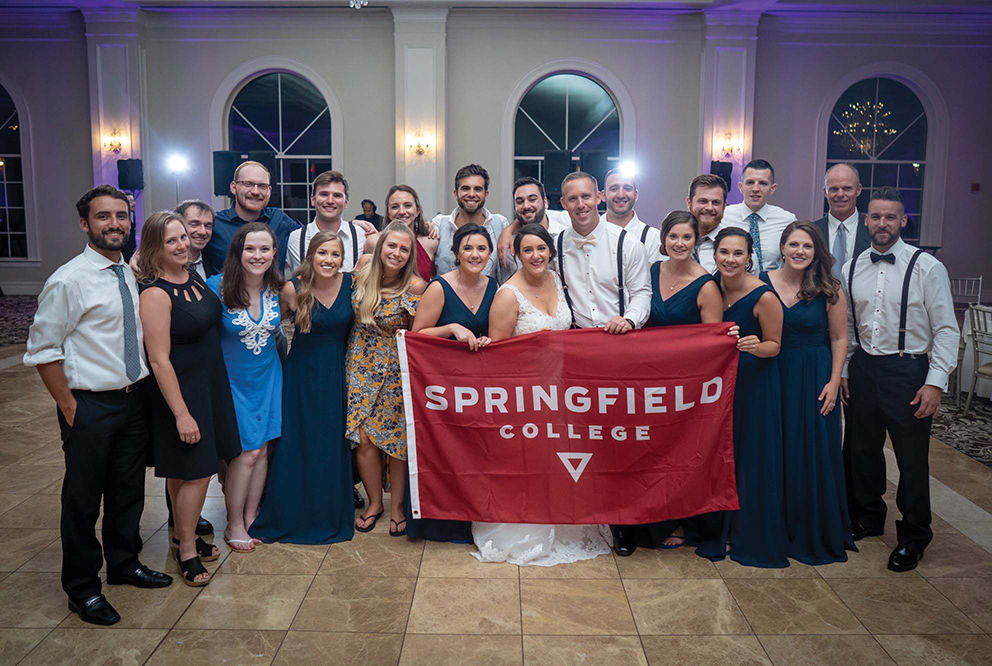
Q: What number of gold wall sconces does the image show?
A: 3